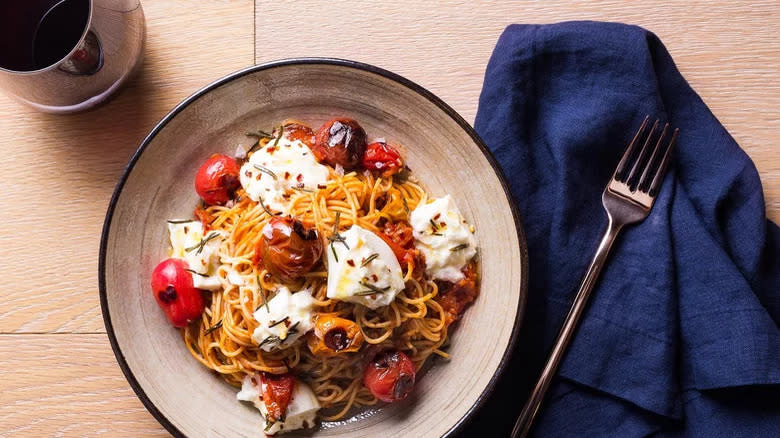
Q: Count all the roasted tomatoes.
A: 8